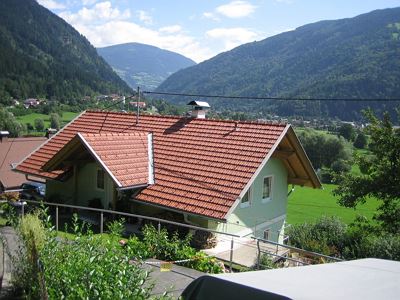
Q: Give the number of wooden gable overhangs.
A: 2